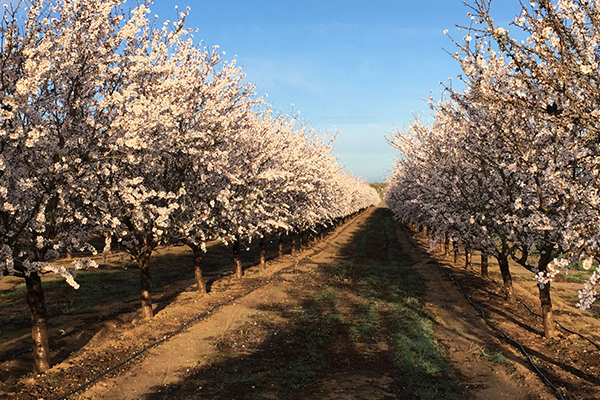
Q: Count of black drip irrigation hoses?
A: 4